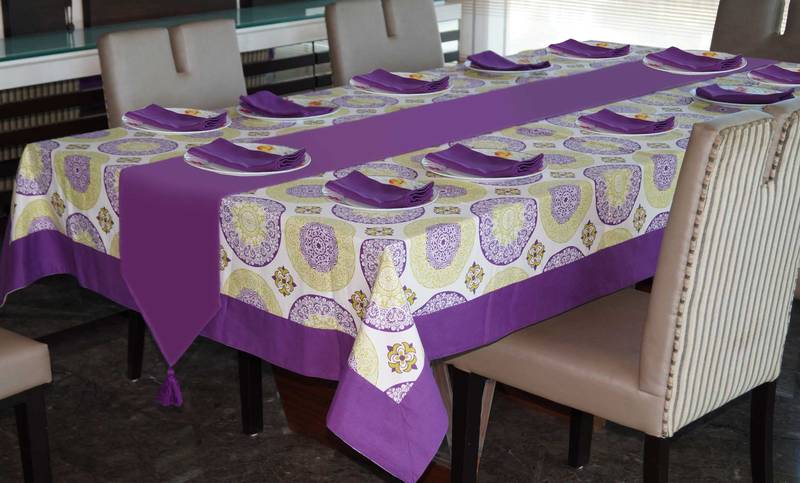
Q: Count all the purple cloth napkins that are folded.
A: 12